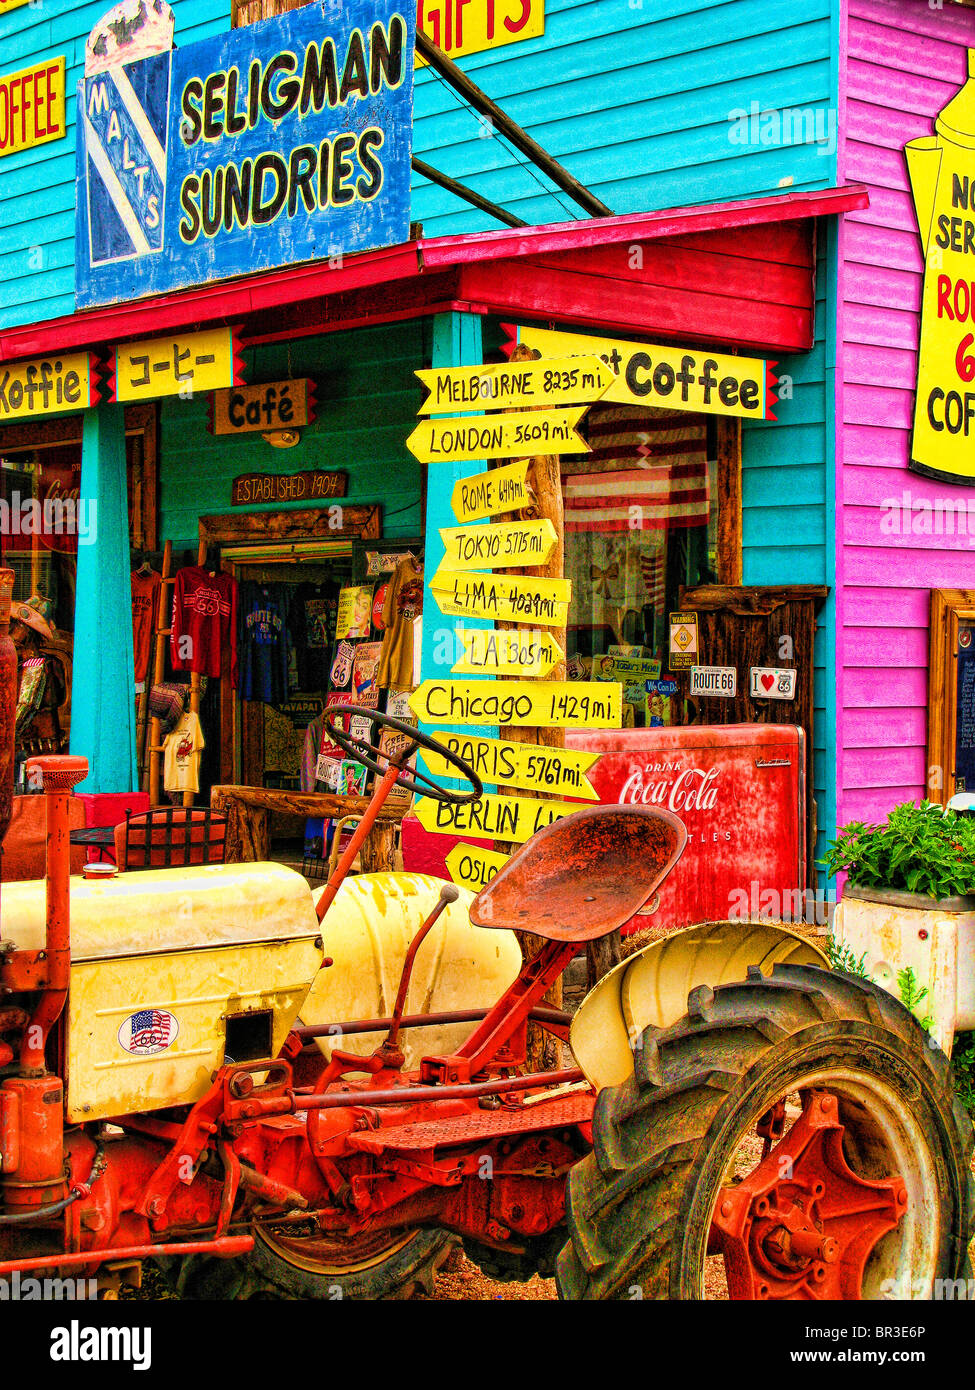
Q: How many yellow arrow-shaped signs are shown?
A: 10